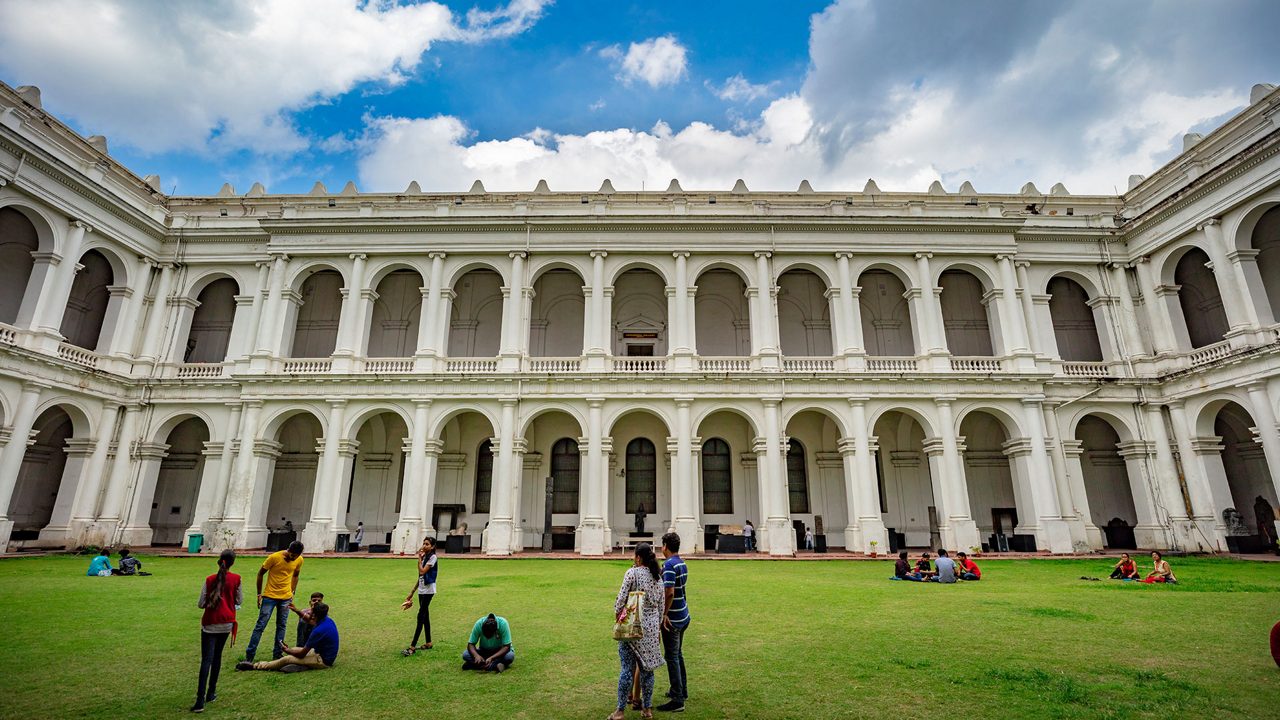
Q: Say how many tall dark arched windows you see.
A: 5